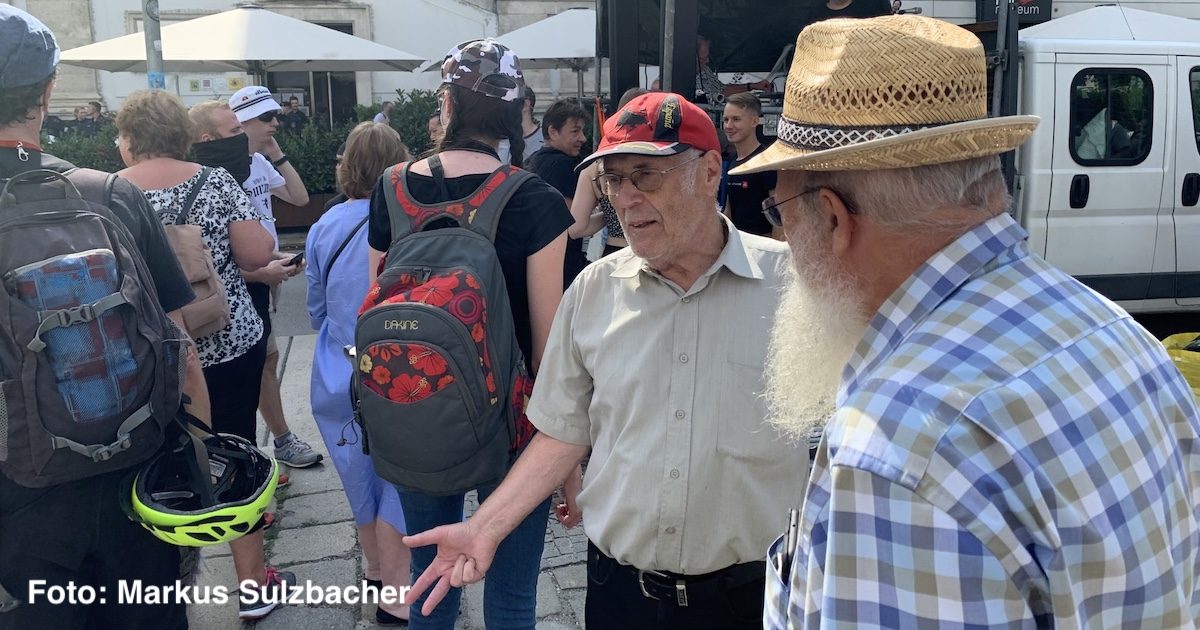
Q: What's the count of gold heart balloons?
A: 0